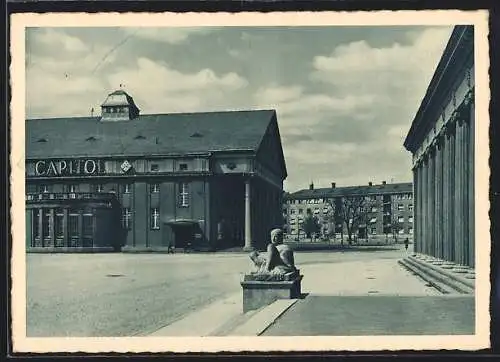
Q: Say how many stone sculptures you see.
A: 1